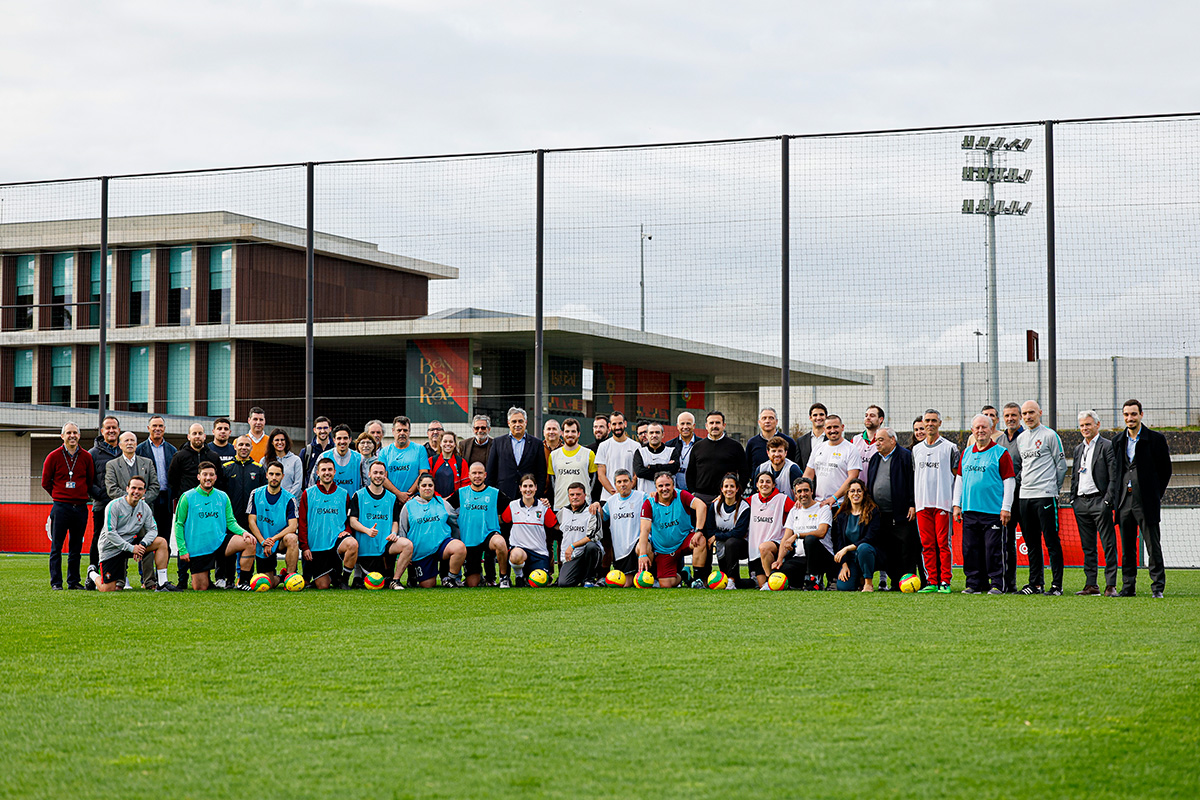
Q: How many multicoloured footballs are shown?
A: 9